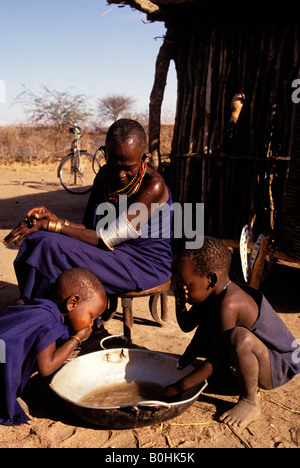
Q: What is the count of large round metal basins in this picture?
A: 1